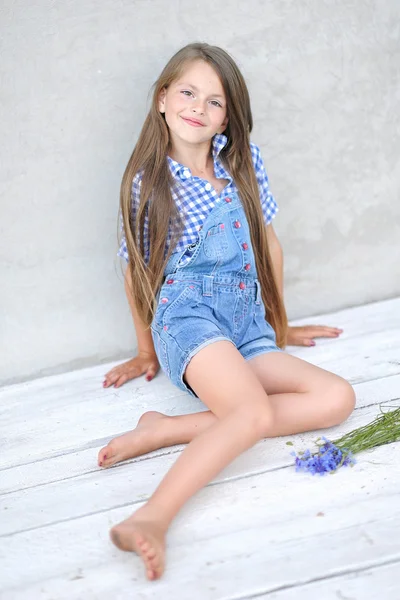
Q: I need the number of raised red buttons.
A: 7